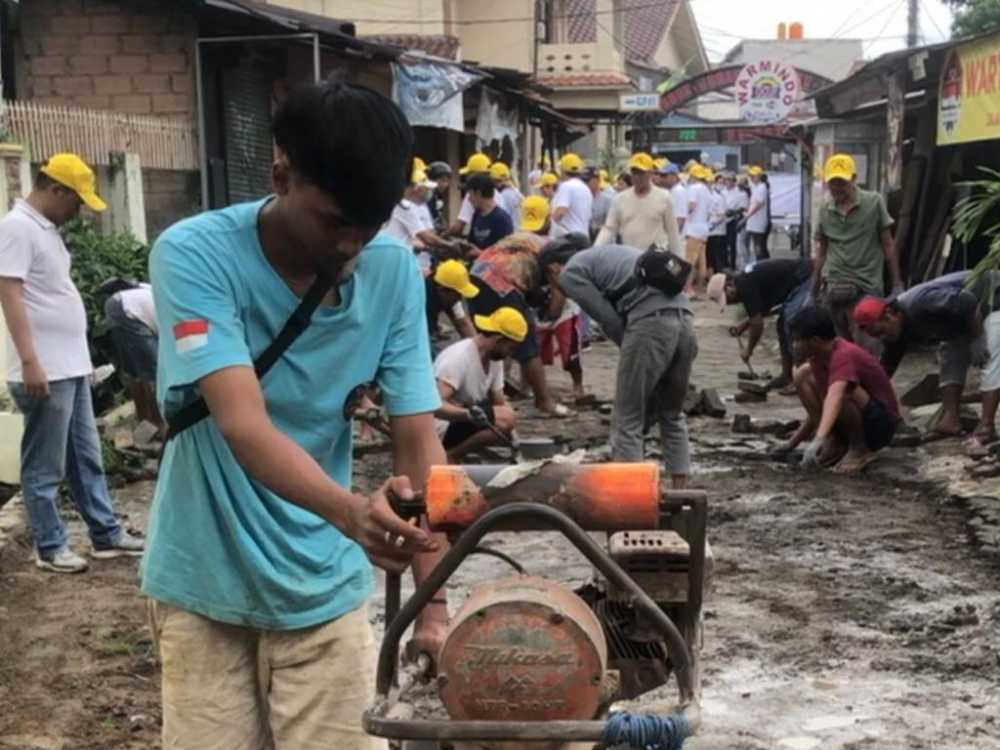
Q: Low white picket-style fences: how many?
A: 1